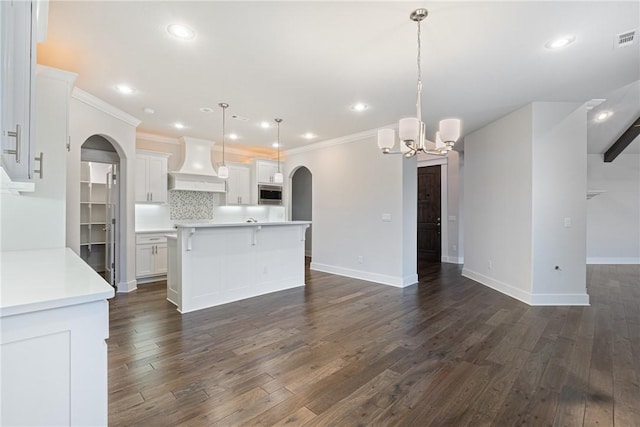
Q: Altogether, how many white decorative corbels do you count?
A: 3